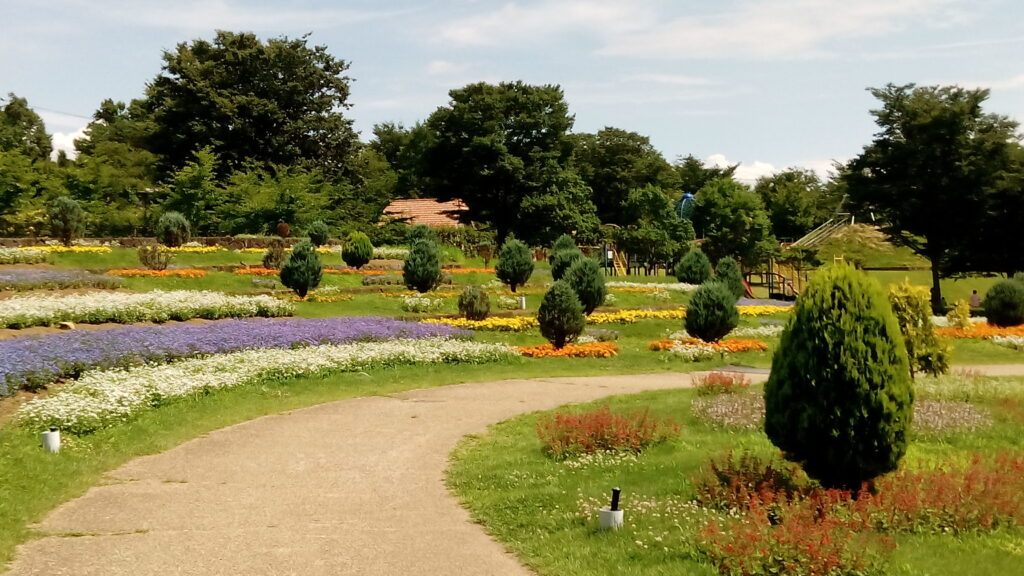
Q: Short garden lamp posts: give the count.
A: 2